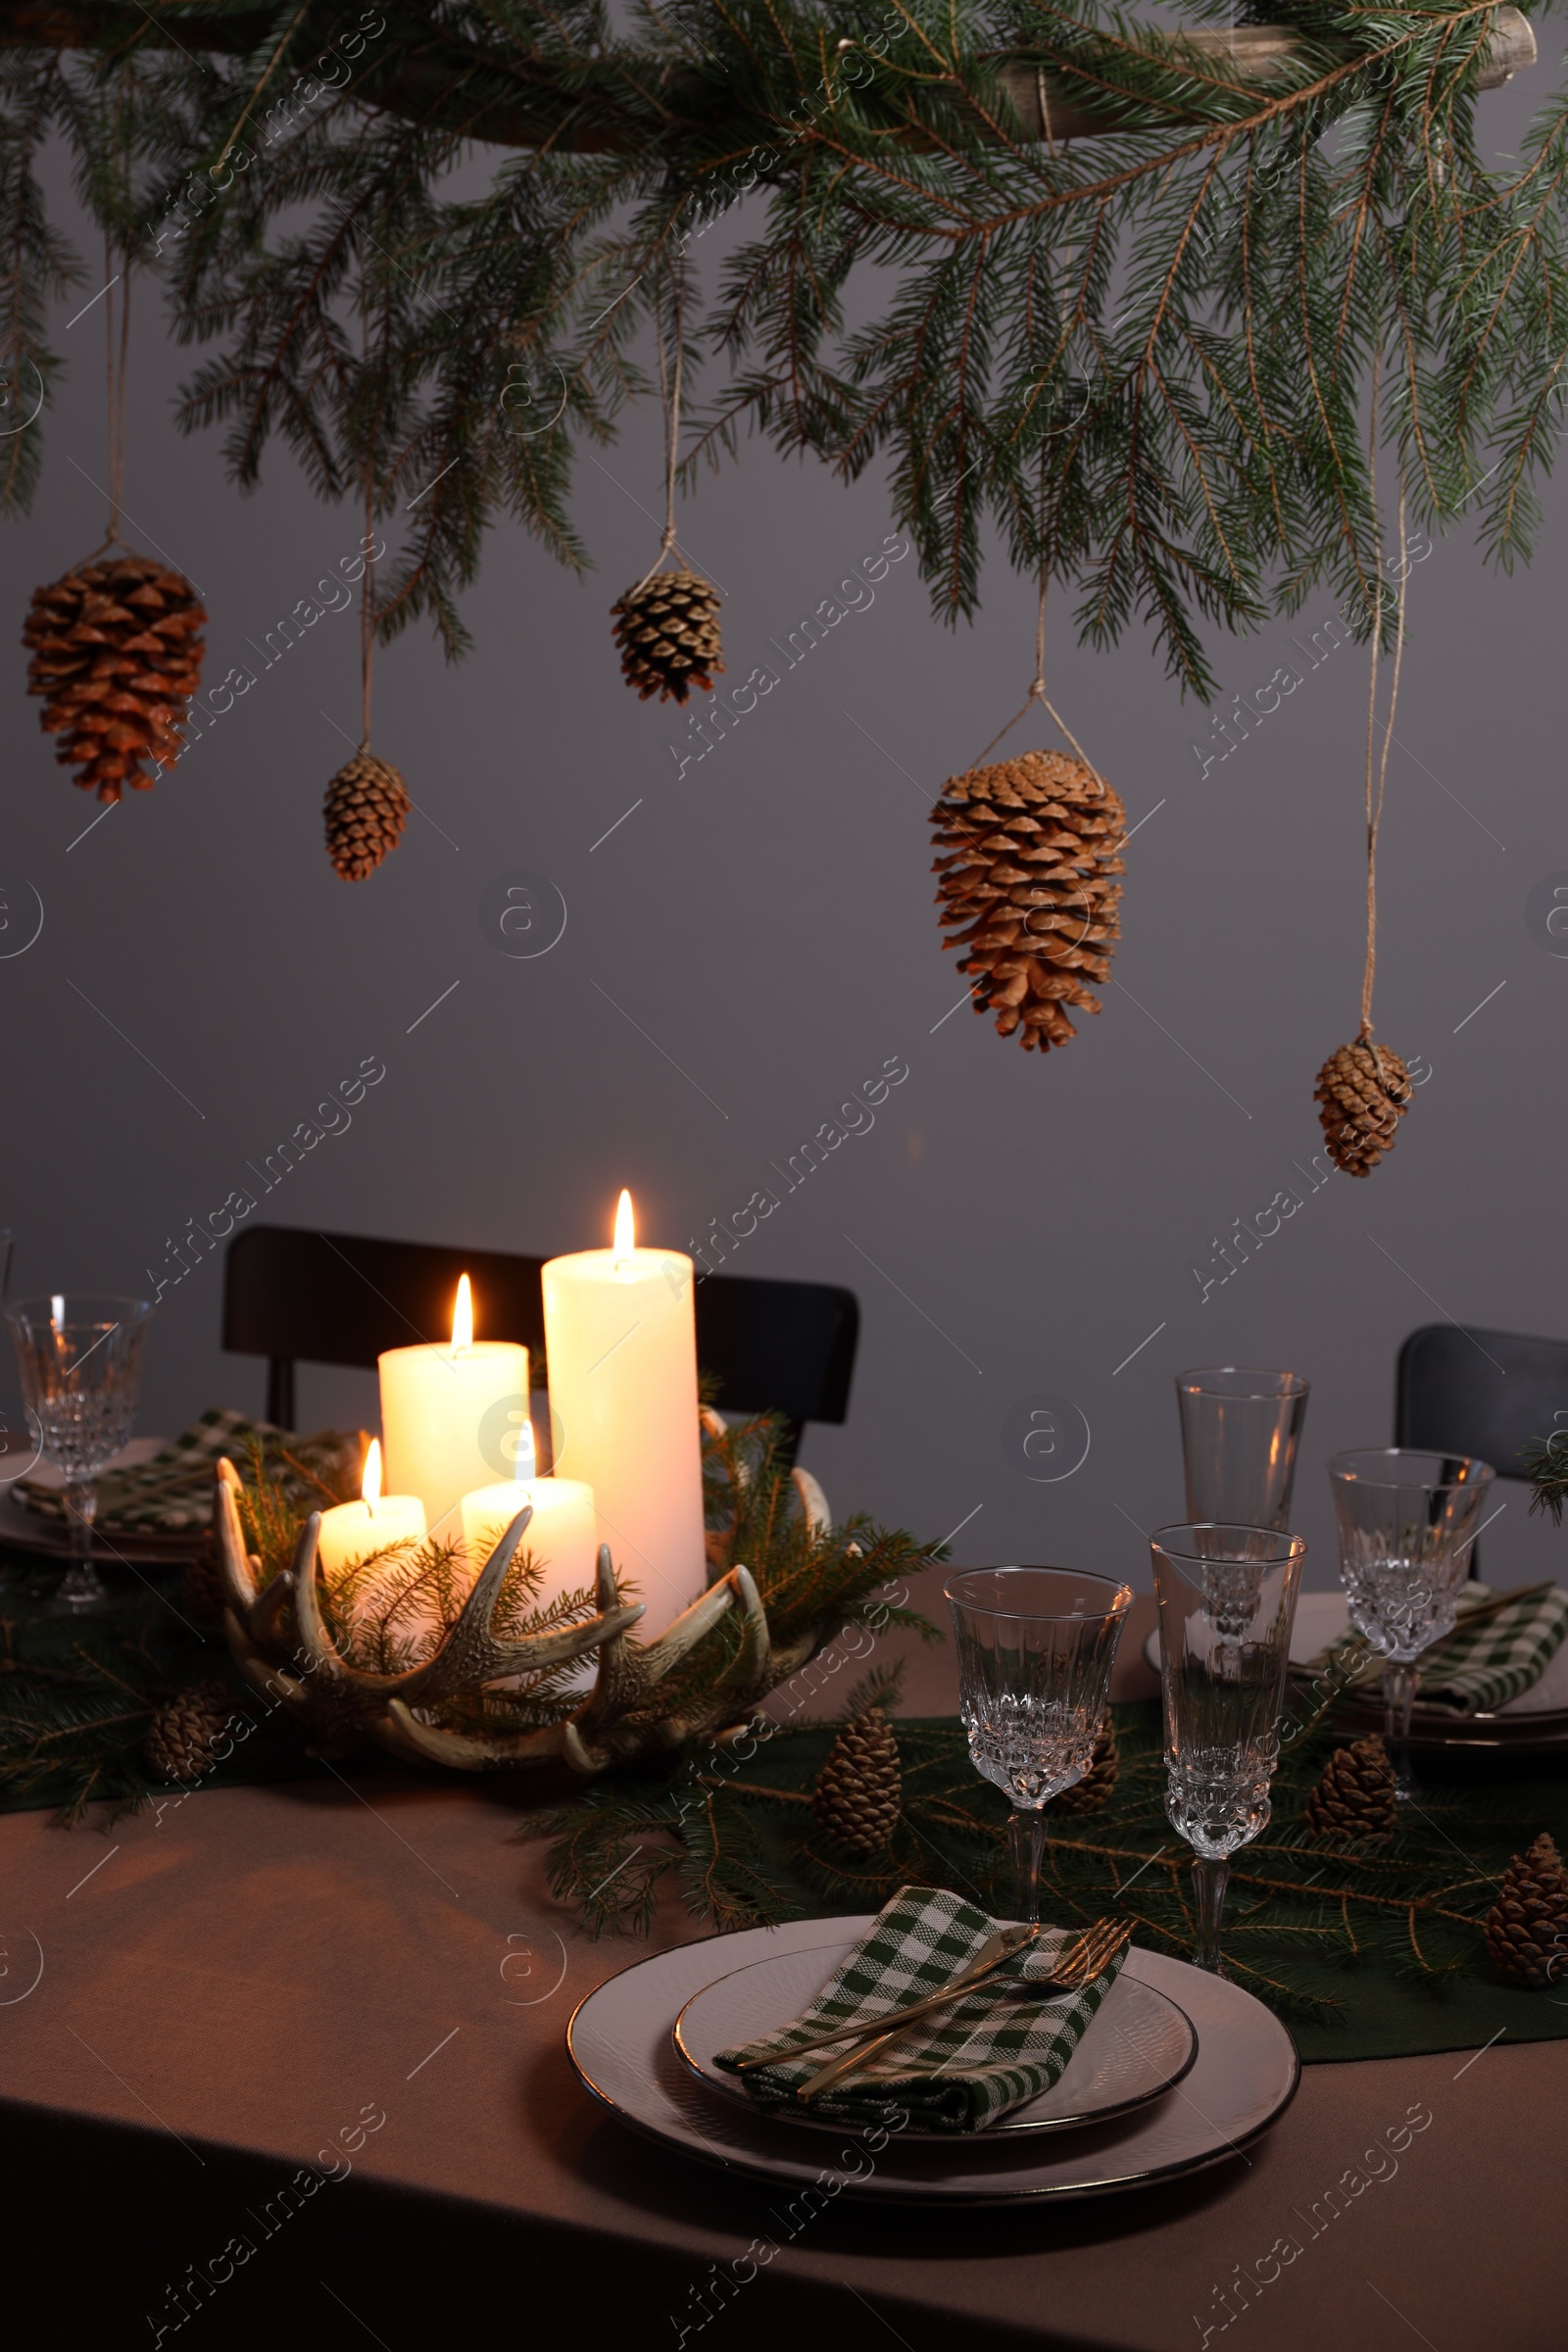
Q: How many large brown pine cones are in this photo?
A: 2